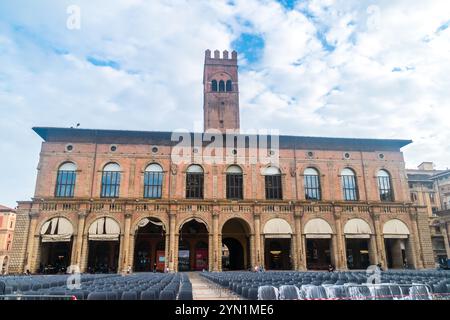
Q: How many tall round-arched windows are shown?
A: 9